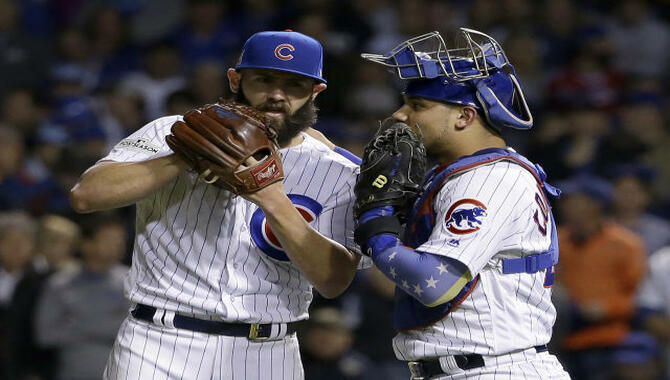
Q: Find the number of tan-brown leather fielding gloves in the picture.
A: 1